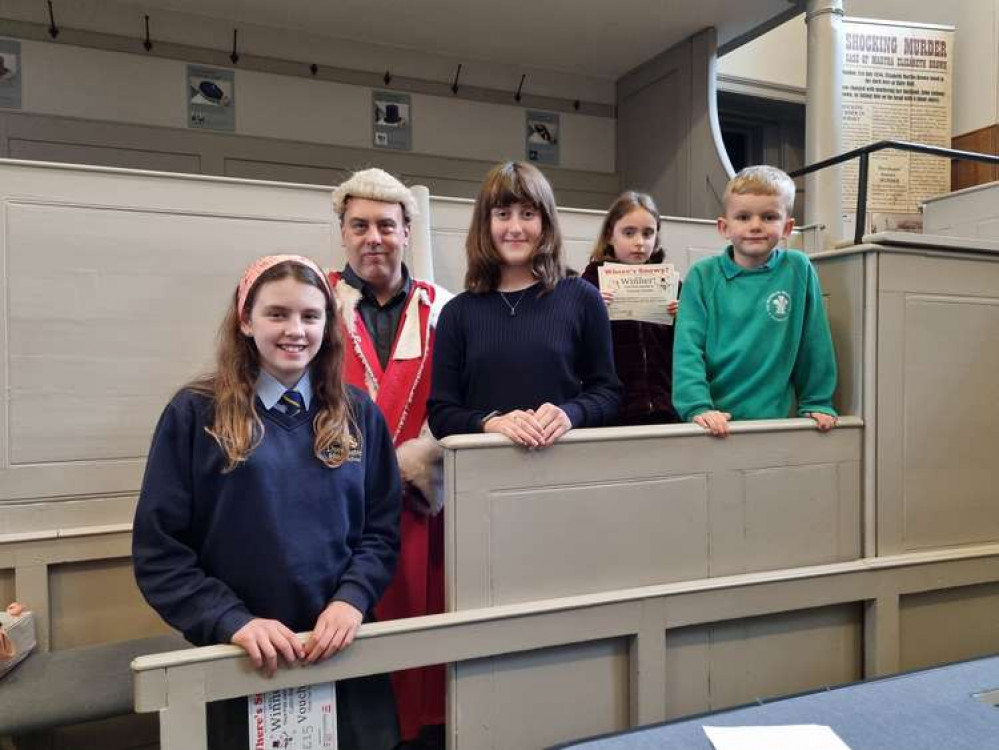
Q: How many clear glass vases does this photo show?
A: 0